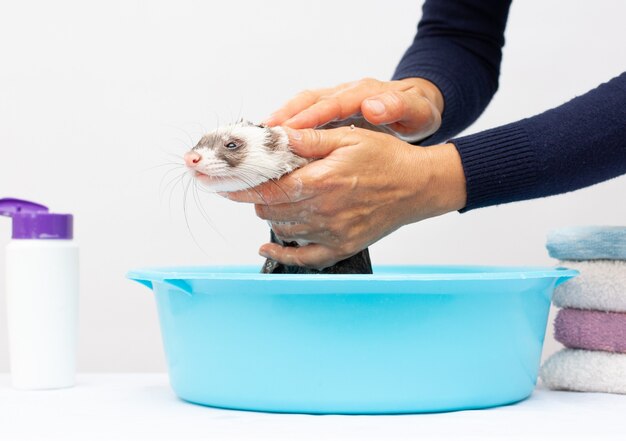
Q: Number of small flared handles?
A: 2